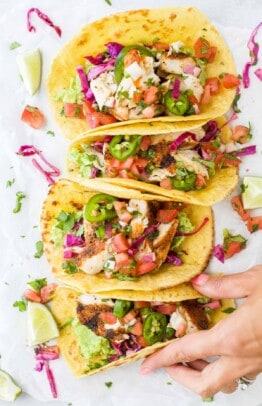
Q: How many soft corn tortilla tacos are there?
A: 4